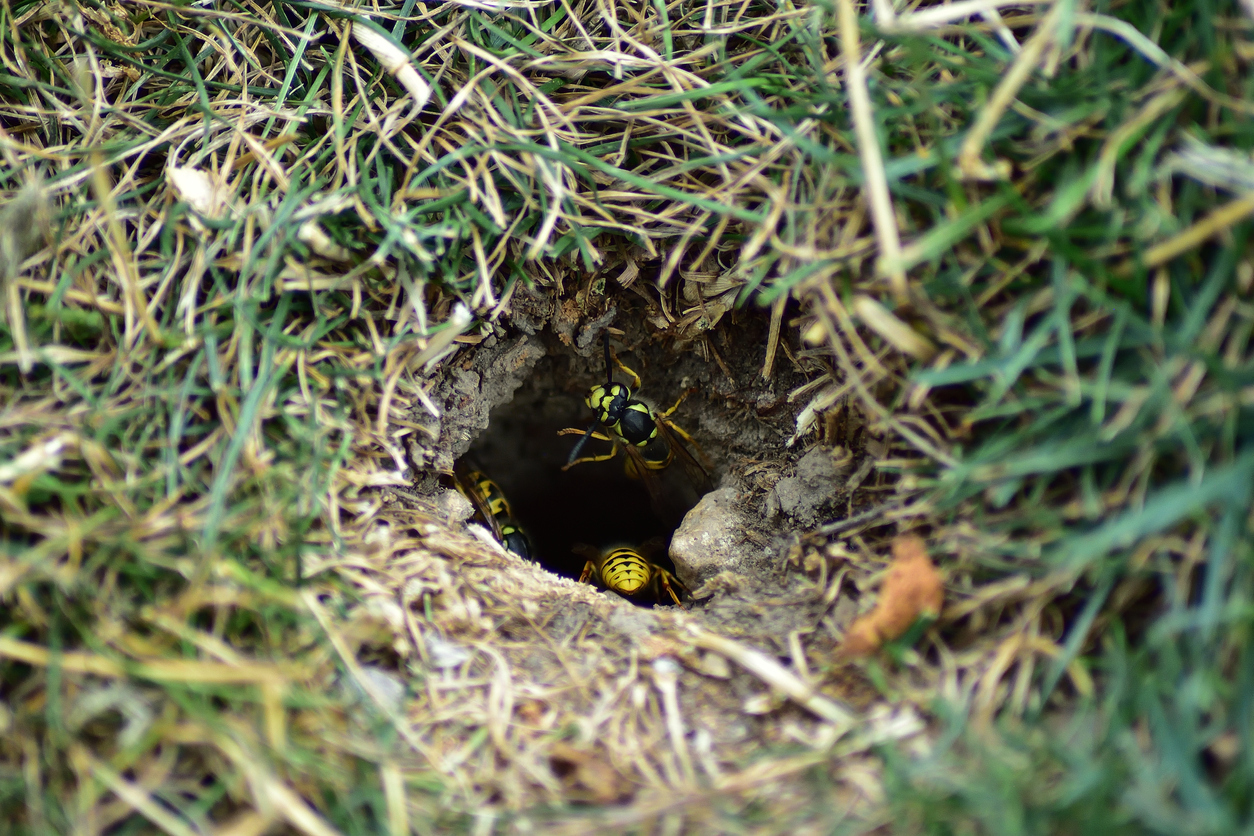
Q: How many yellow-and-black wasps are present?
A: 3